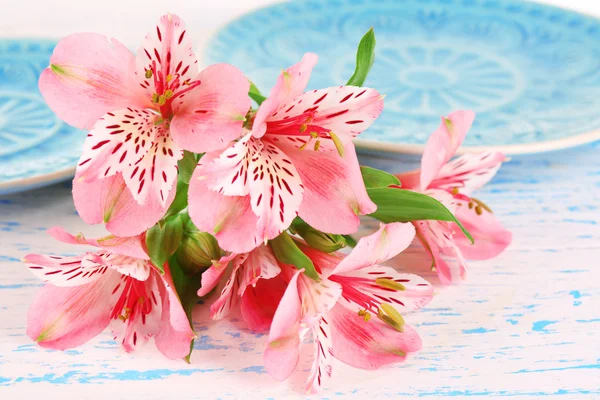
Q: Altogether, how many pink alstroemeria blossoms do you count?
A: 6